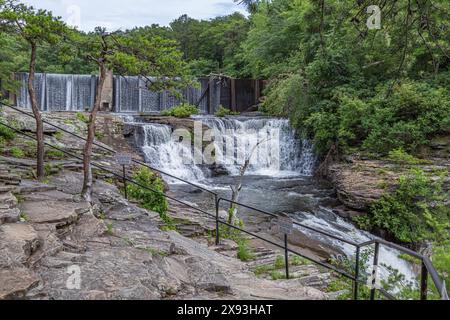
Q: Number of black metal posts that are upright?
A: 6